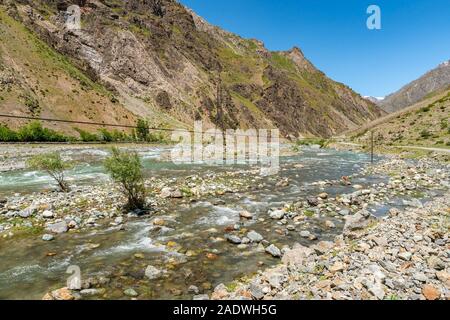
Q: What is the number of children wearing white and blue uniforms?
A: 0